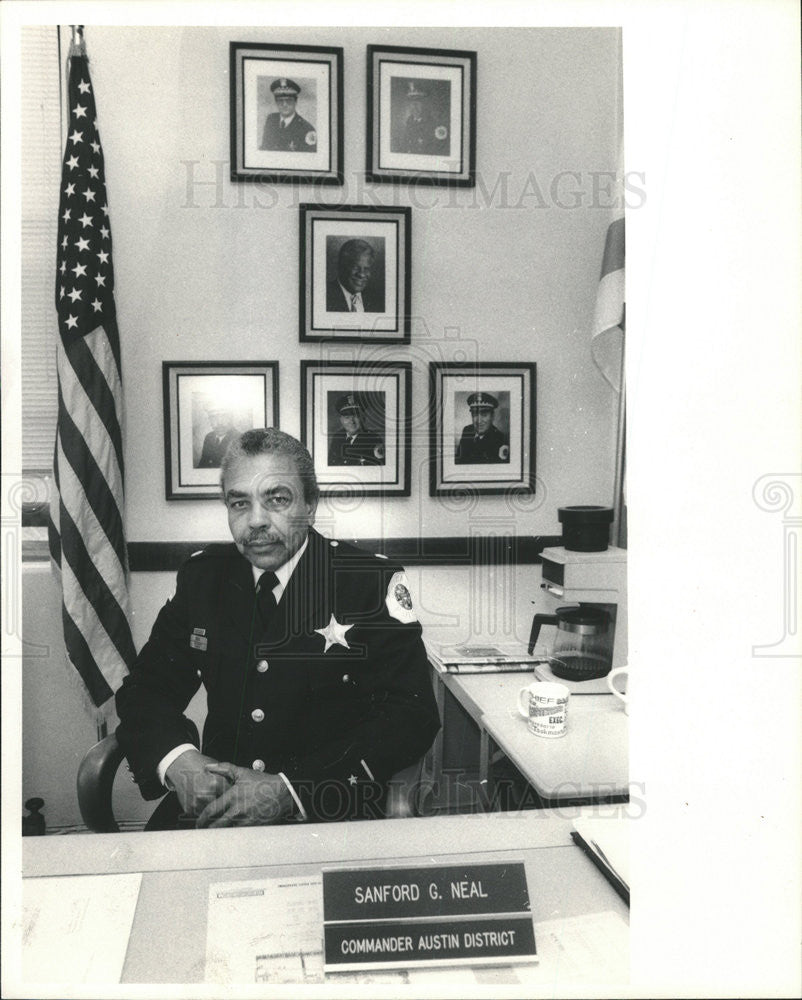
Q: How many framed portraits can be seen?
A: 6